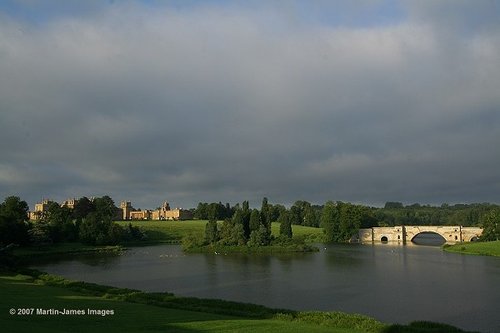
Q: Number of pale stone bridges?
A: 1